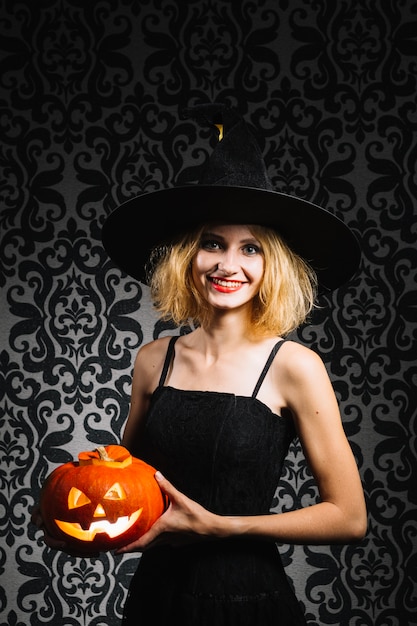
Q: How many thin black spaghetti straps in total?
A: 2